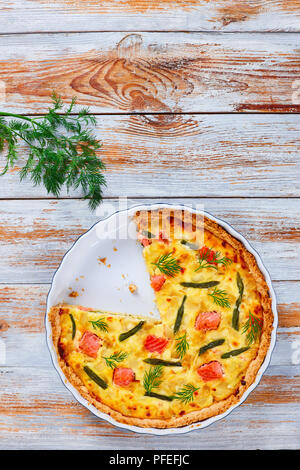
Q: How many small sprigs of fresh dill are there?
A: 9